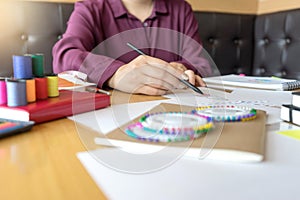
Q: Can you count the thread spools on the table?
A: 7